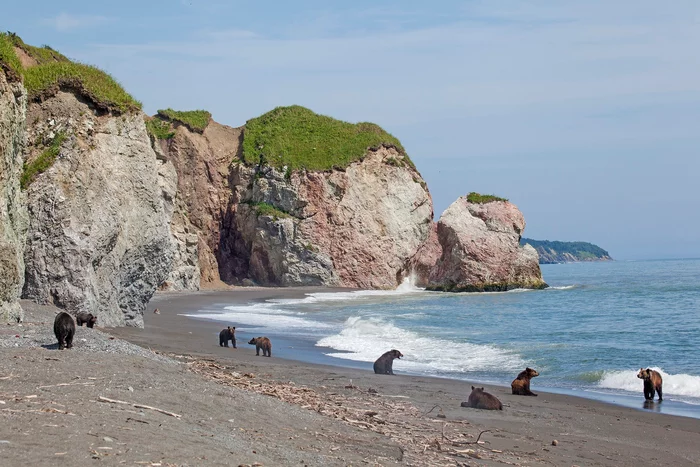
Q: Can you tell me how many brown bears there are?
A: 8